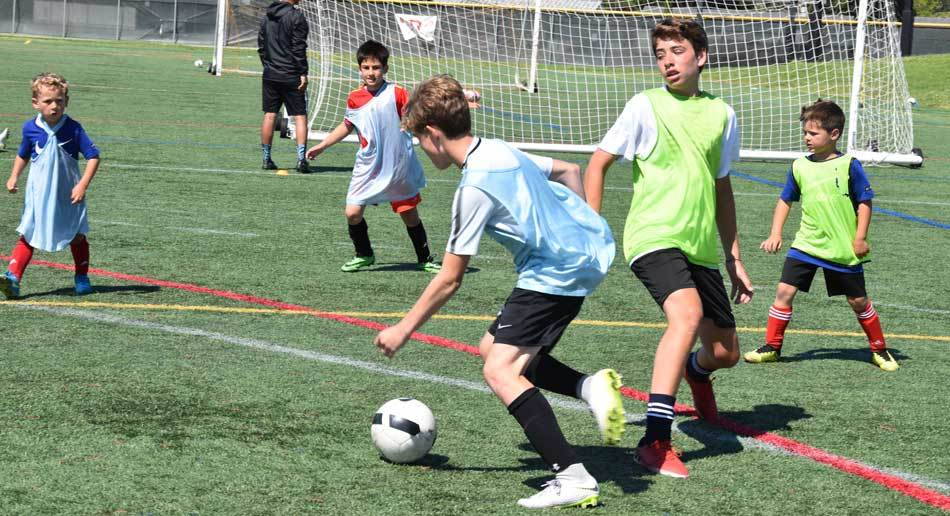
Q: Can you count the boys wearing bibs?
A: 5